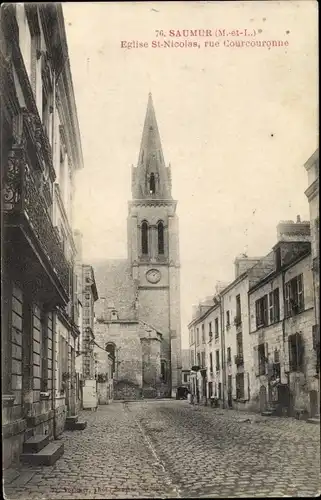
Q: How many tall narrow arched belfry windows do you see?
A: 2